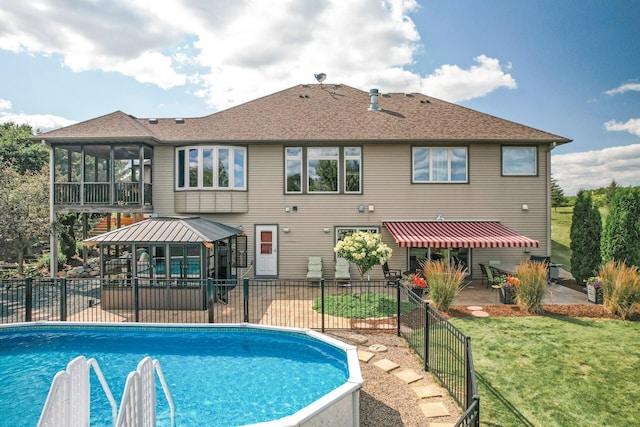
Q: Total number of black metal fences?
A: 1